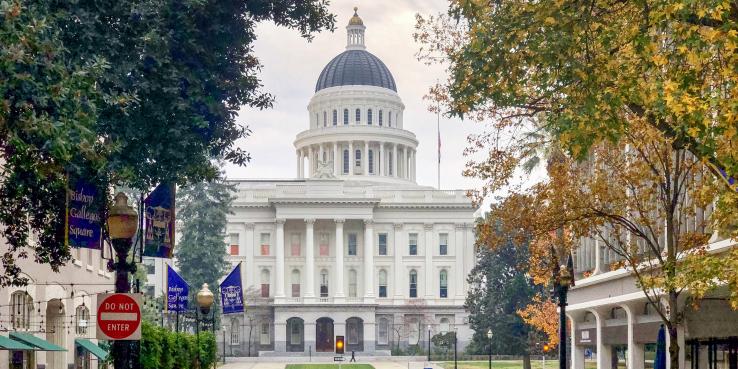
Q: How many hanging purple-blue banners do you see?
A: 4